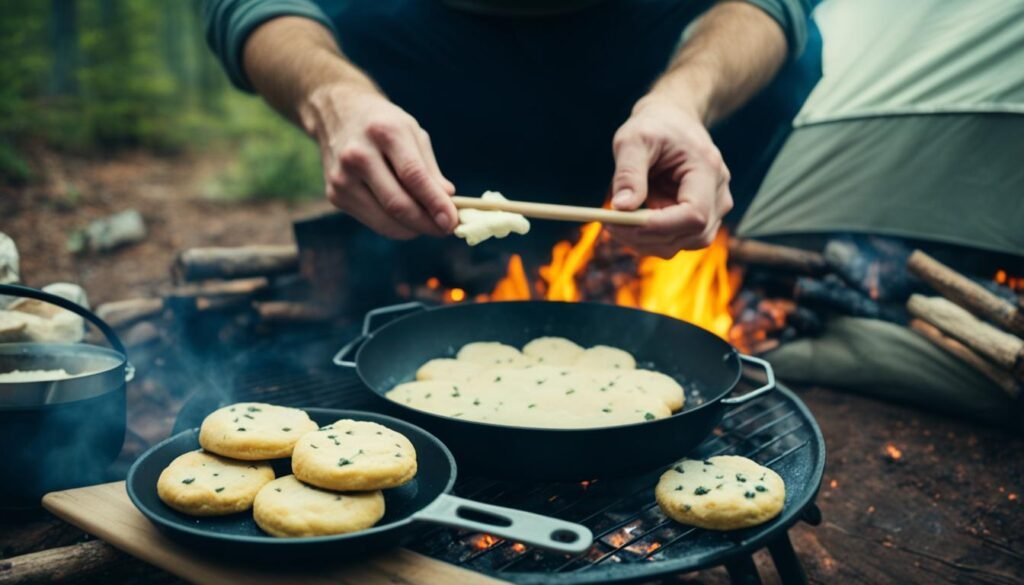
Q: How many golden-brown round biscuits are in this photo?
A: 5